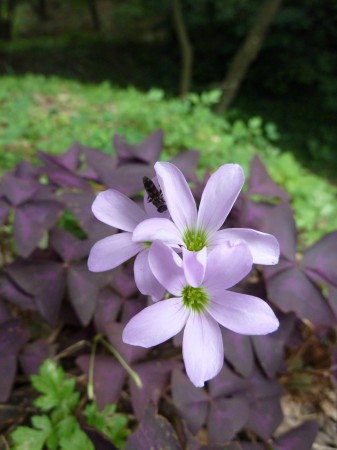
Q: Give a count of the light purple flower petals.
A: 14